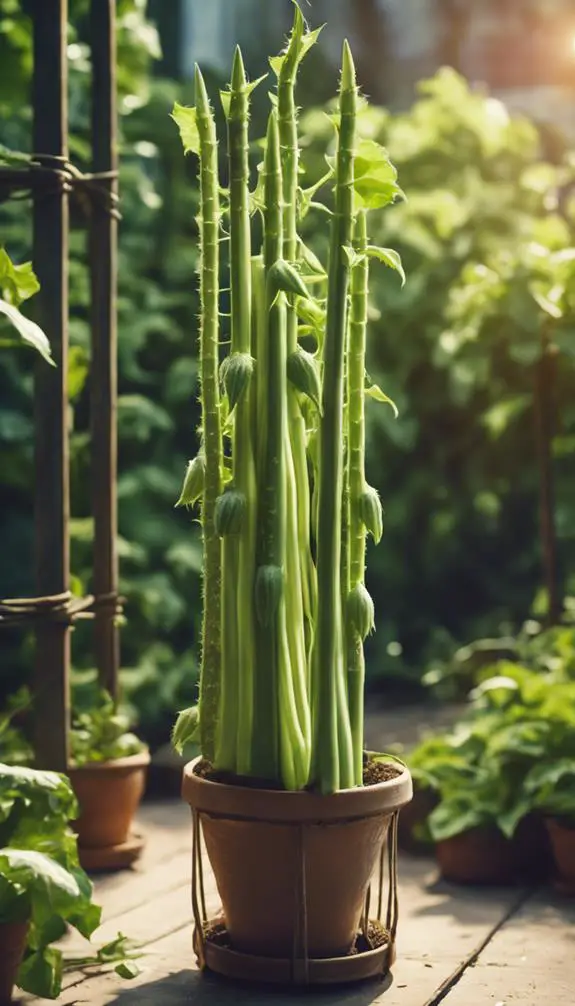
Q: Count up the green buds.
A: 9